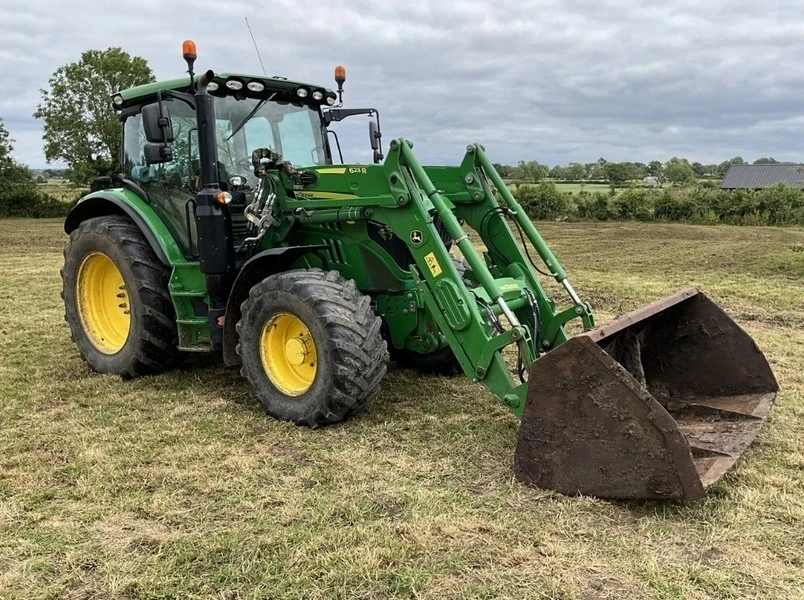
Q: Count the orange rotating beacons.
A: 2